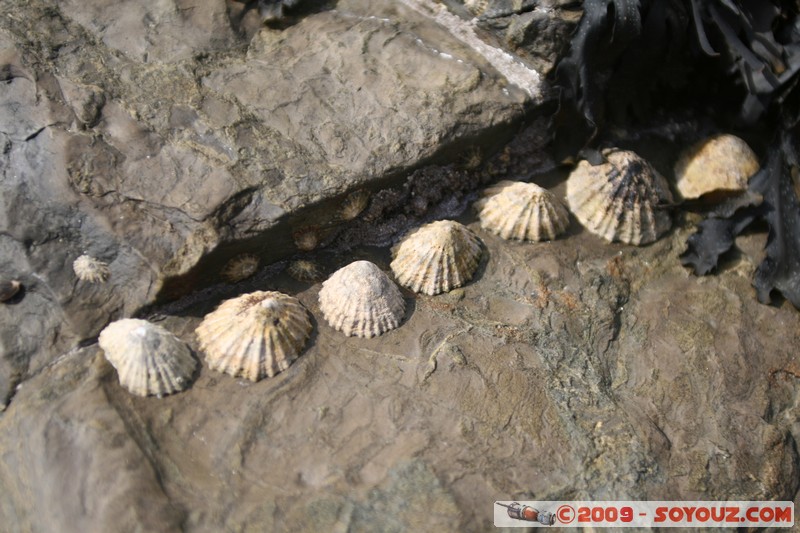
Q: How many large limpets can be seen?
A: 7